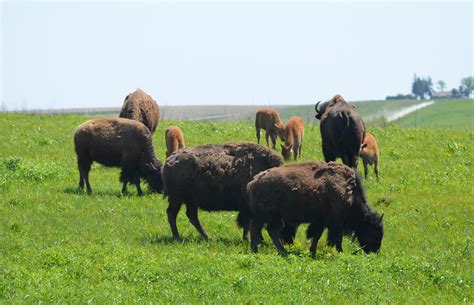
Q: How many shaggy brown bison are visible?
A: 5